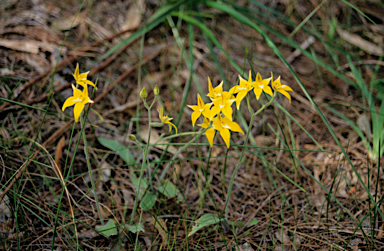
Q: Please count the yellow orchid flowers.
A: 11